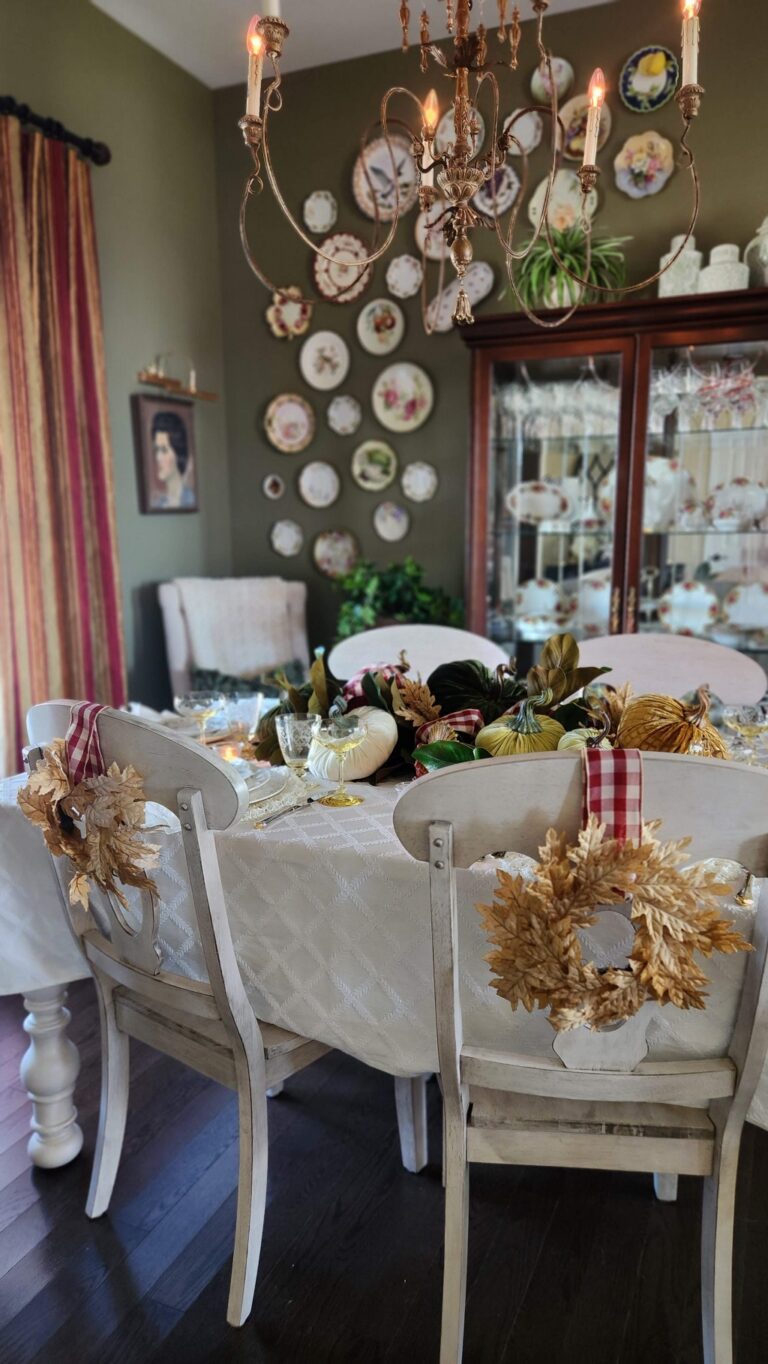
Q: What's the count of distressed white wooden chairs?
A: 4